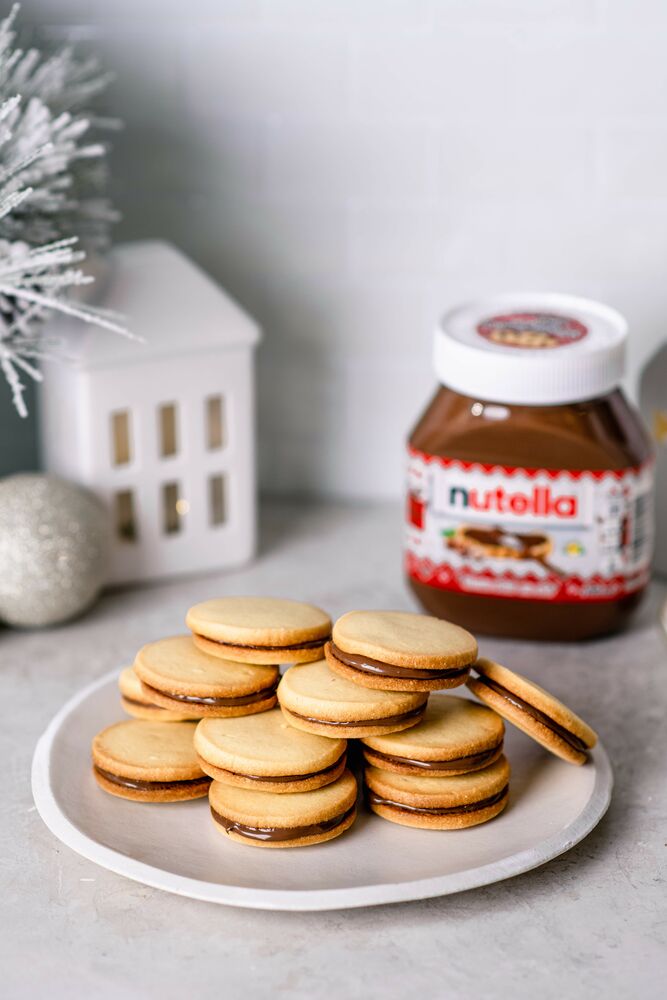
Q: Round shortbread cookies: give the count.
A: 11